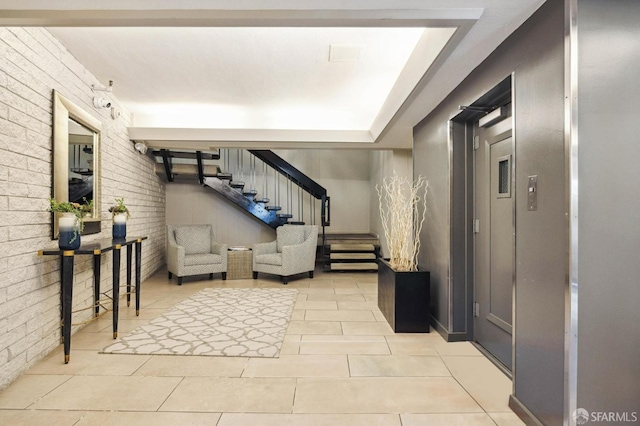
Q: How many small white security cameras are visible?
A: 2